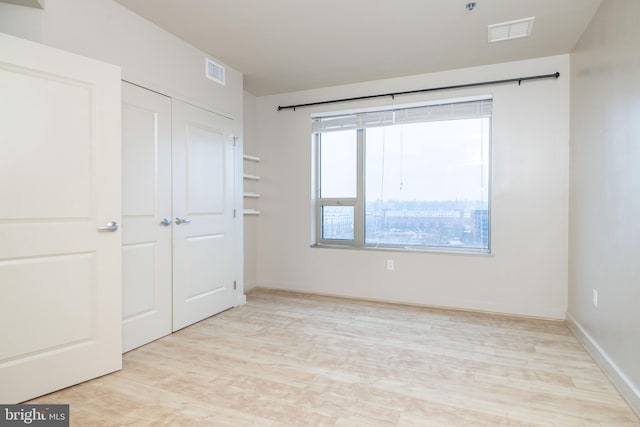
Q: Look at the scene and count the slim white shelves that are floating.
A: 4